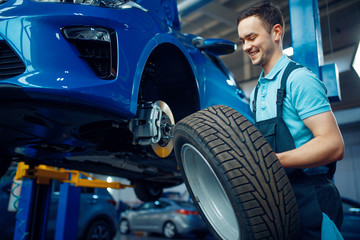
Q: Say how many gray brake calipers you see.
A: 1